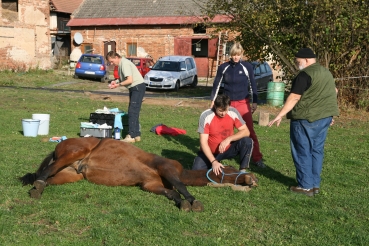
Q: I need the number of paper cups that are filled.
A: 0